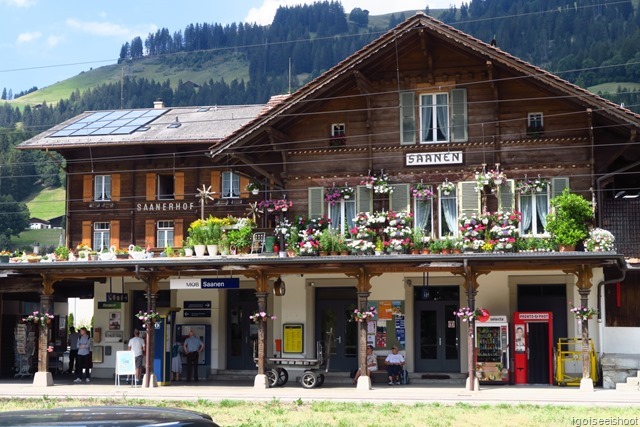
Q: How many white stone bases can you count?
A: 6